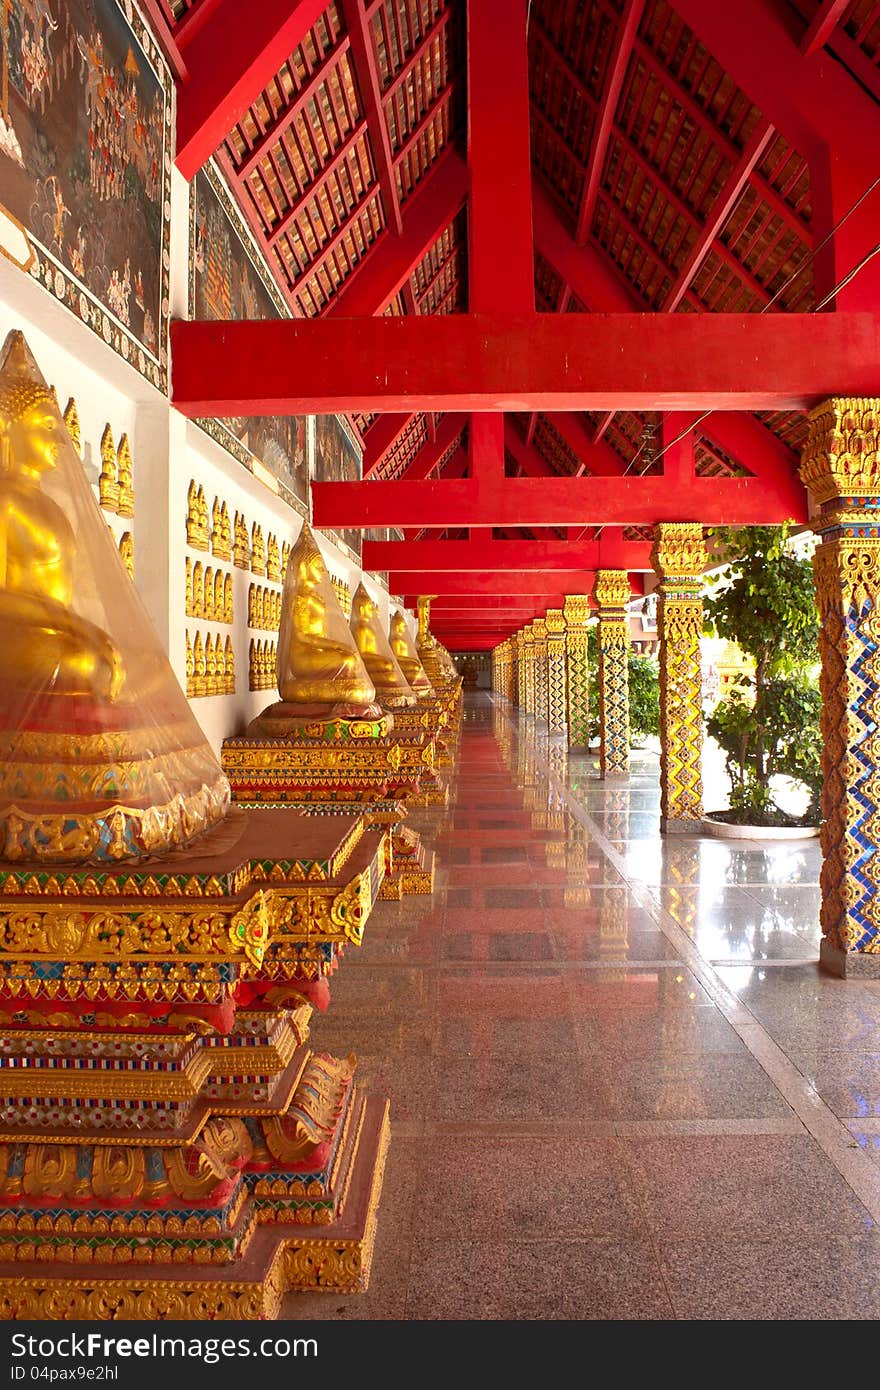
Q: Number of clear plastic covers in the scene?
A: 4